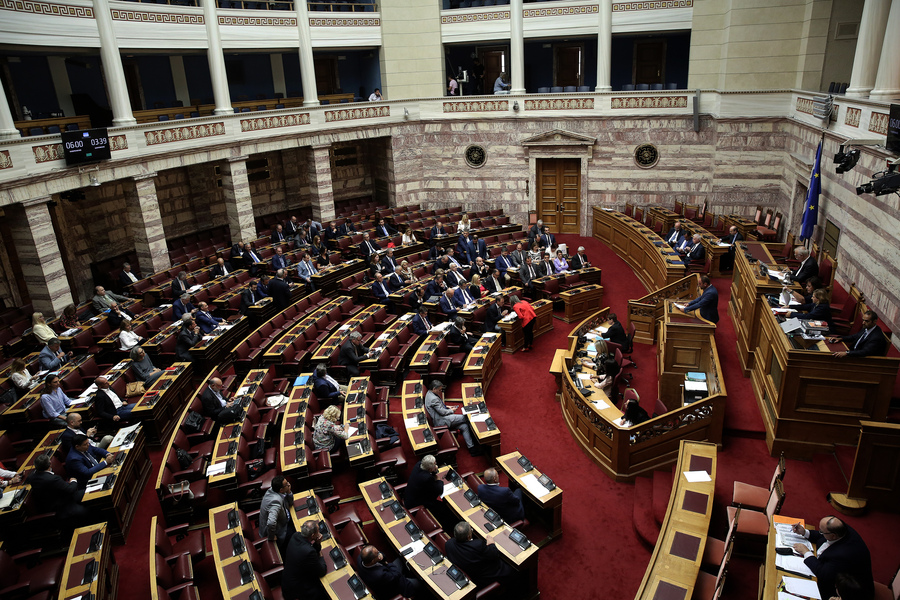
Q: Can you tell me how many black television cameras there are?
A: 2